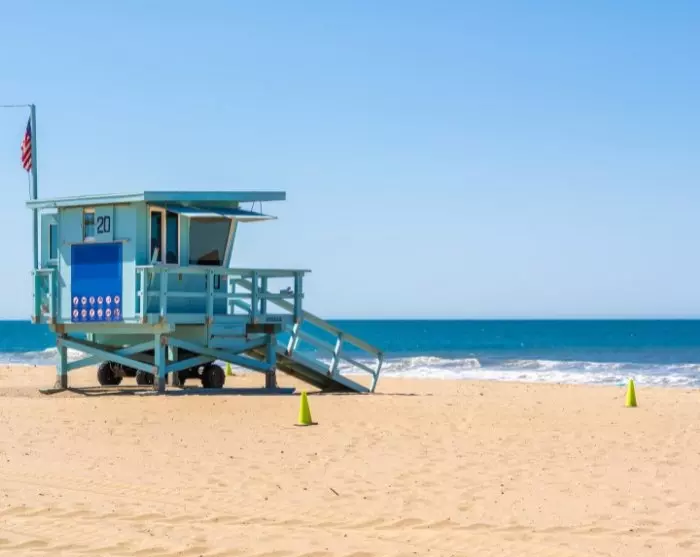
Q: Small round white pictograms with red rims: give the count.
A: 12